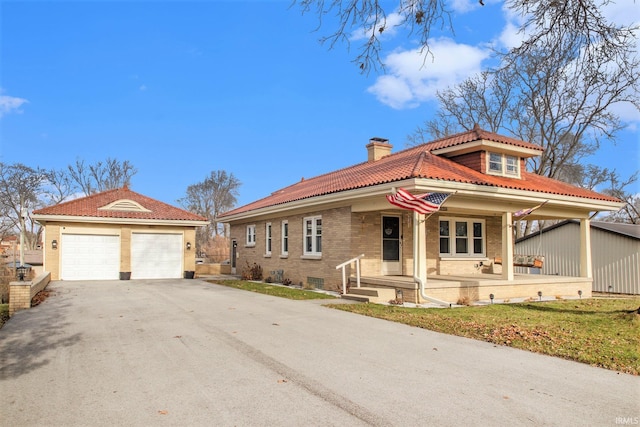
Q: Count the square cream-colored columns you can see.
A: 3